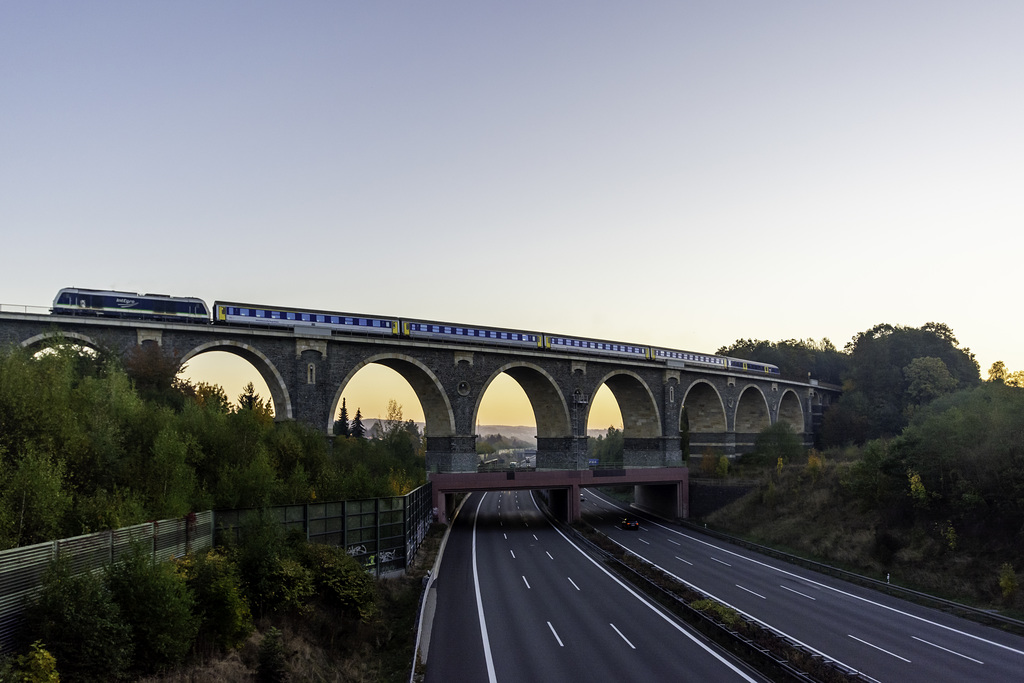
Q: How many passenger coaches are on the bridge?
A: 5